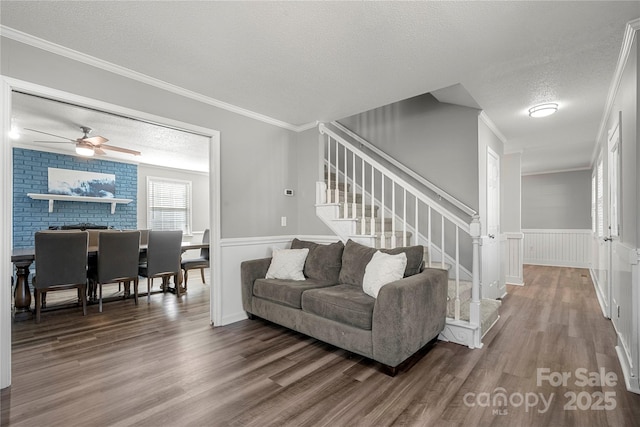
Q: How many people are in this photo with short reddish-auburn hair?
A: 0